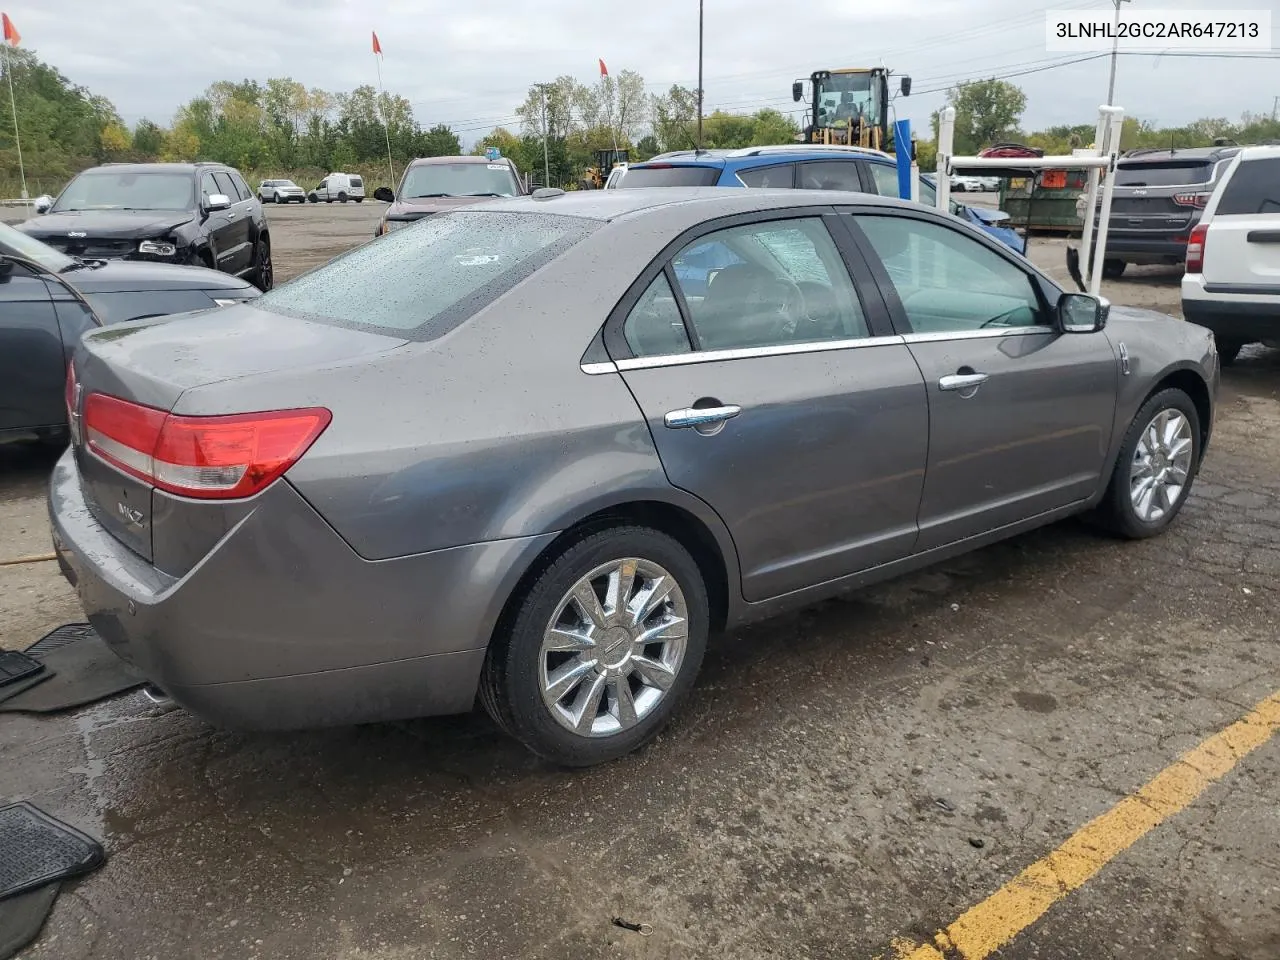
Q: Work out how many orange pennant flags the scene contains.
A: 3